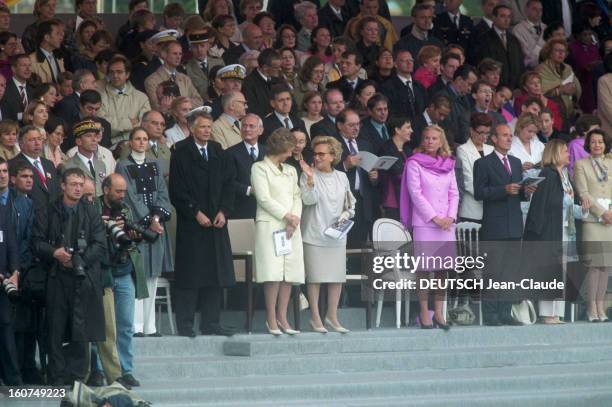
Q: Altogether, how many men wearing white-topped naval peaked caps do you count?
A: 3